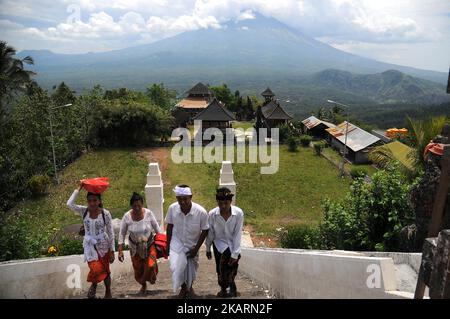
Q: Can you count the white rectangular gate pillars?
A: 2